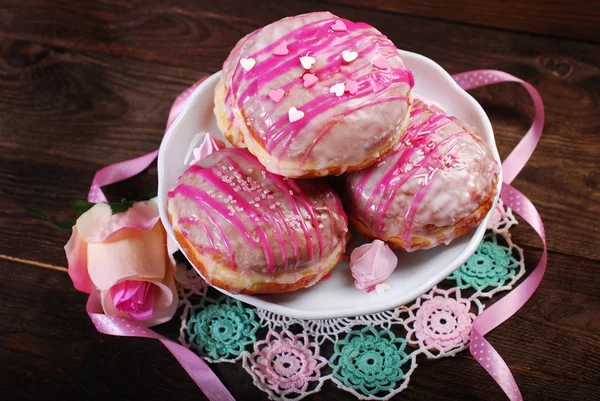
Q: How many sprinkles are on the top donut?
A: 11